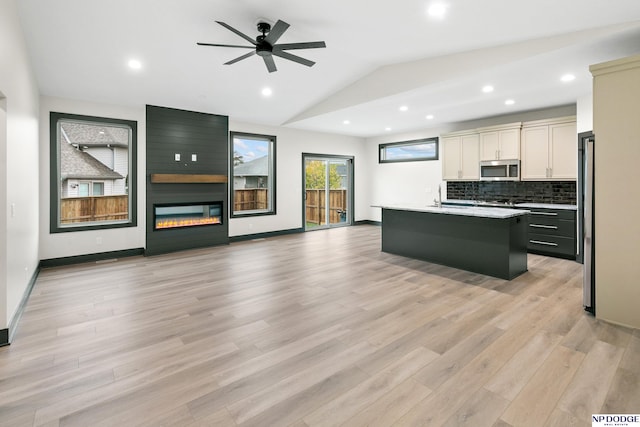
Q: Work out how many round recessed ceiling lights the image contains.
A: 10